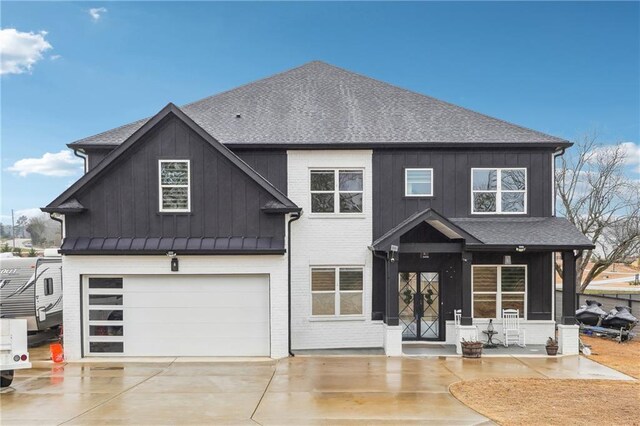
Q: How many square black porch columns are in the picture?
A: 3